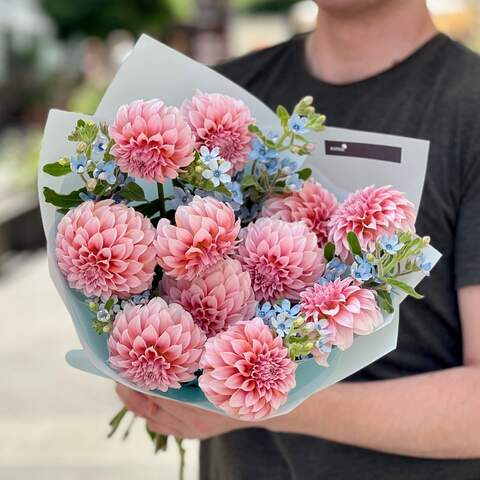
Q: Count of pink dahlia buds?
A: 11